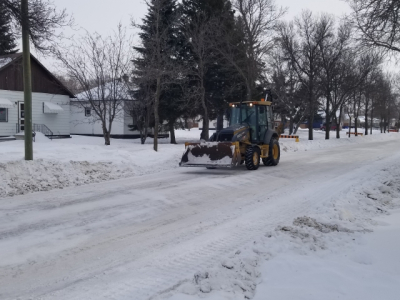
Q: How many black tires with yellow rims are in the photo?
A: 2